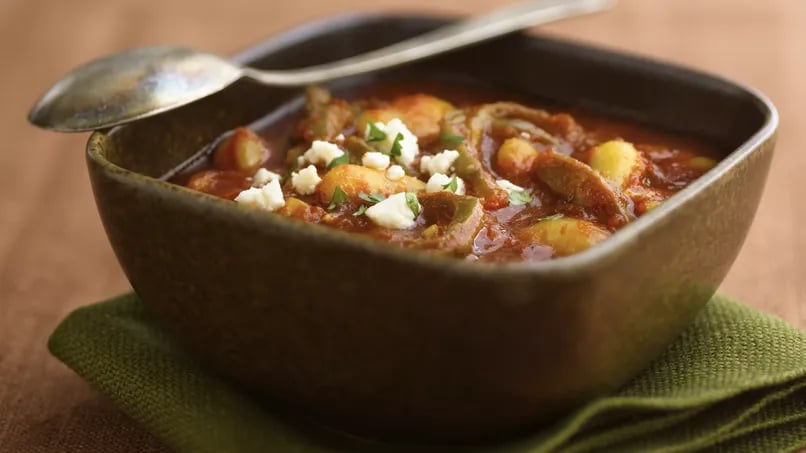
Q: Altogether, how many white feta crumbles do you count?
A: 11